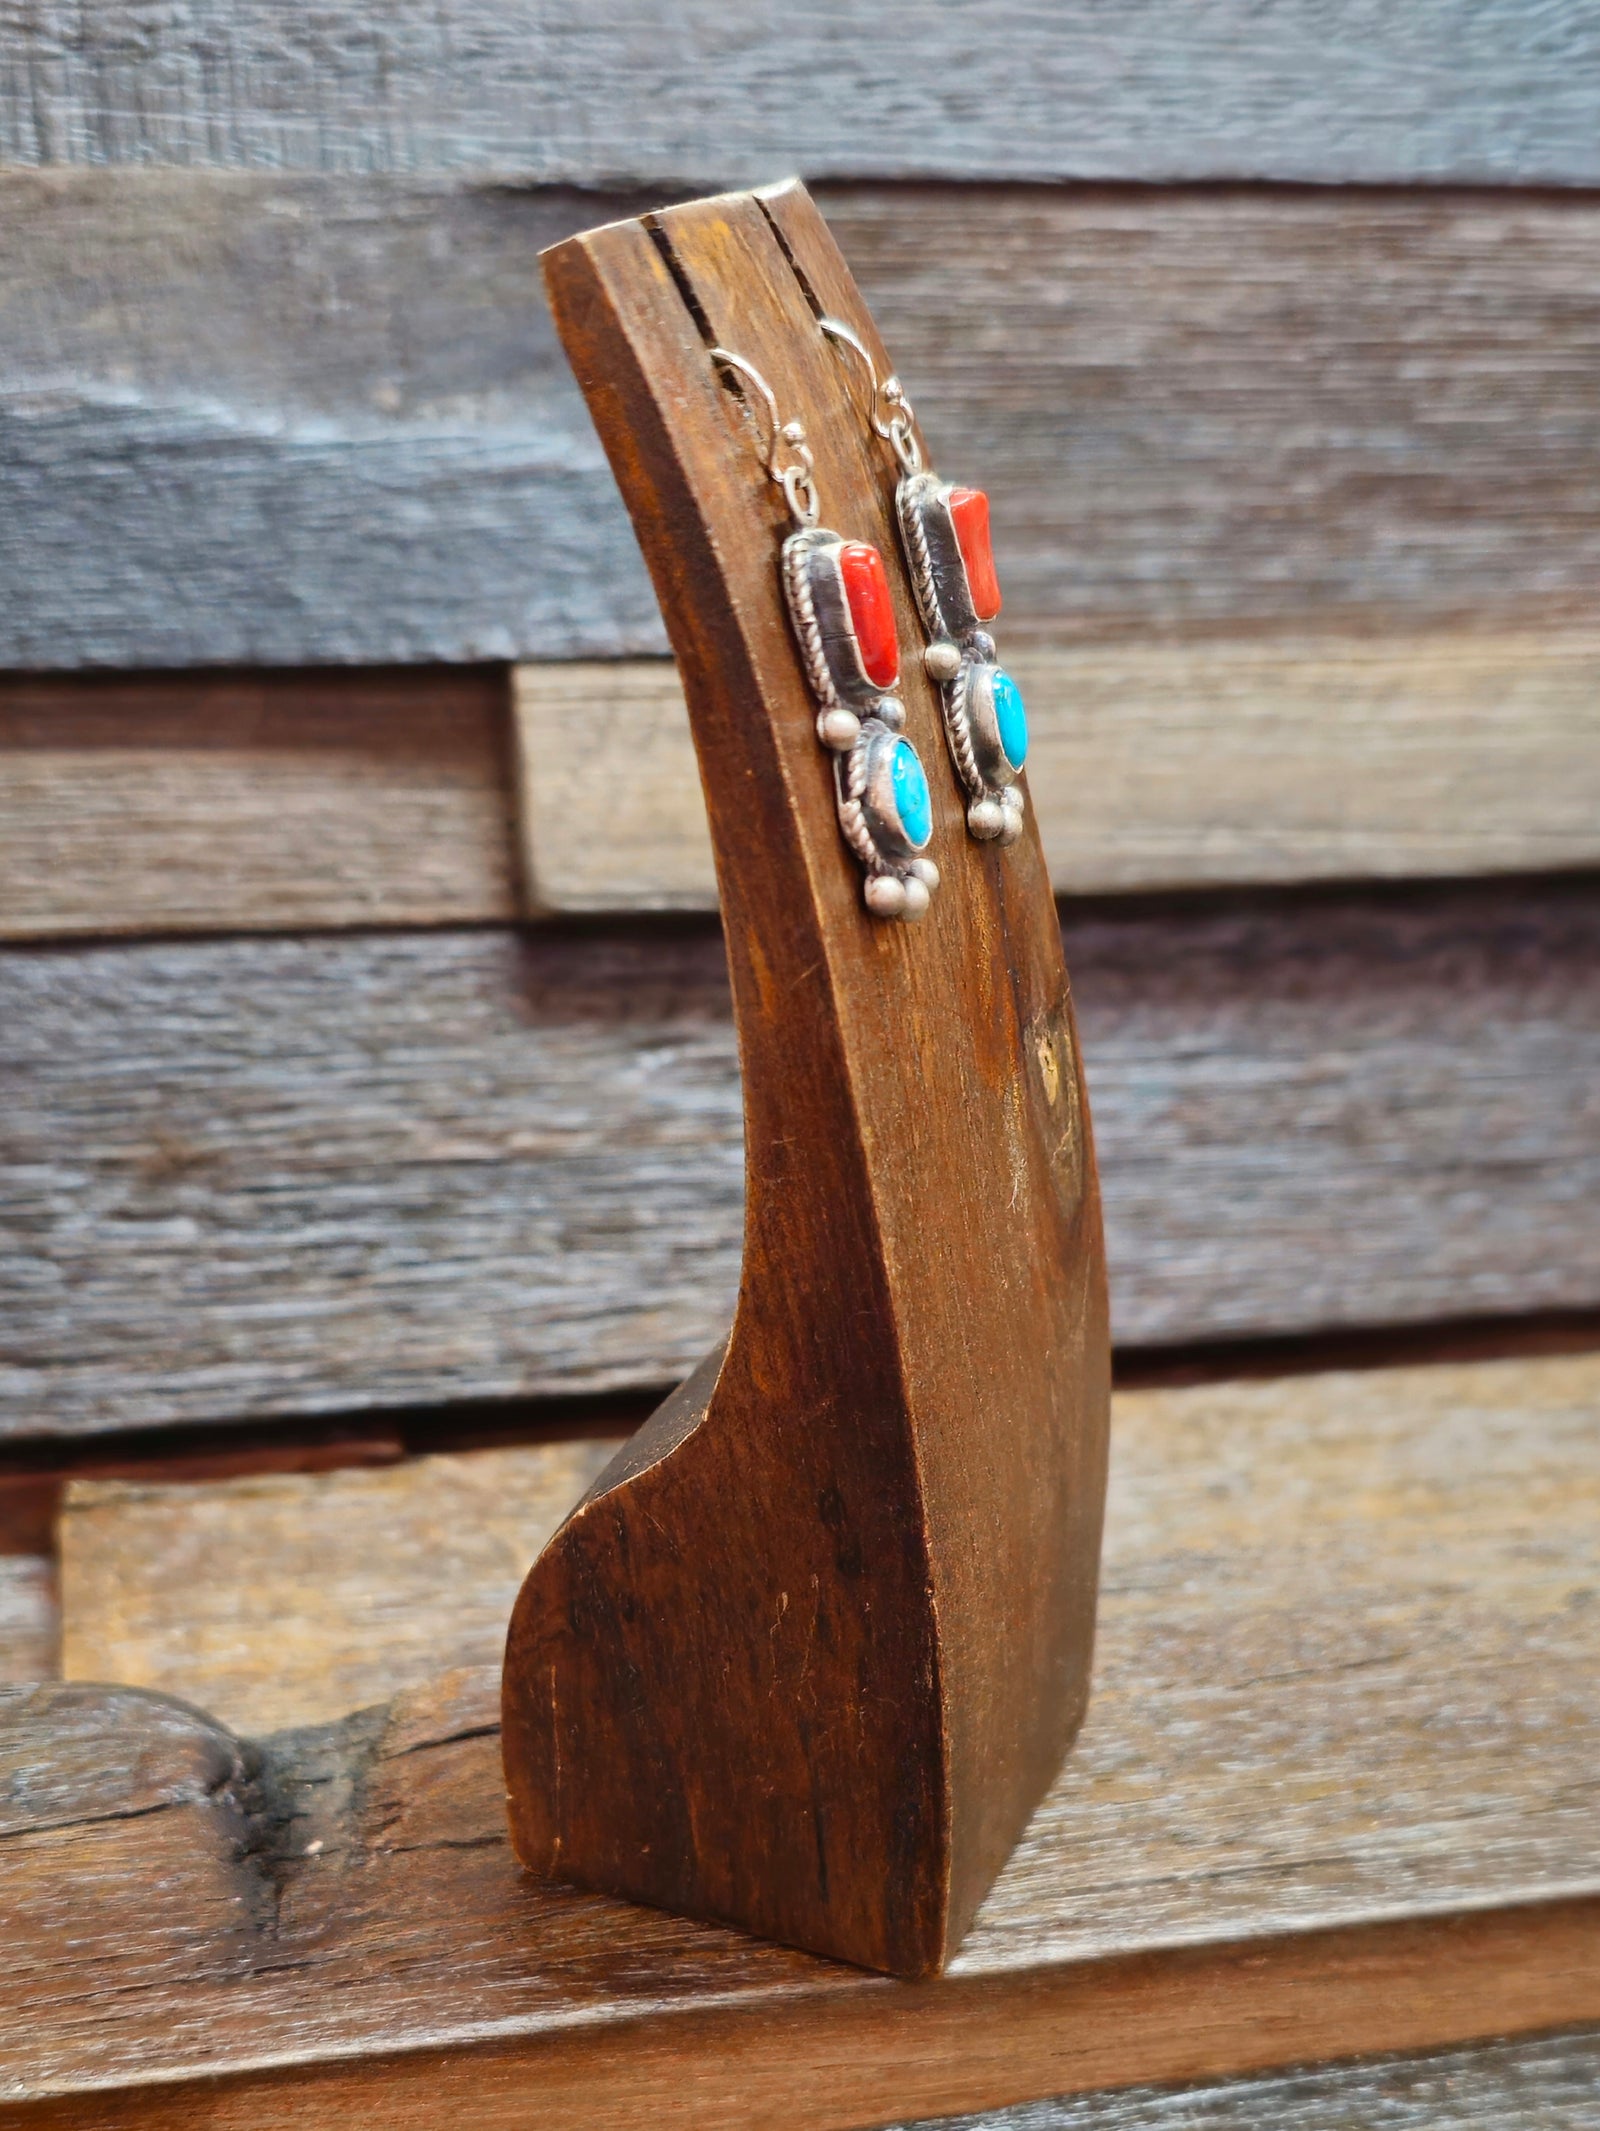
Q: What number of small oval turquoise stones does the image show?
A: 2